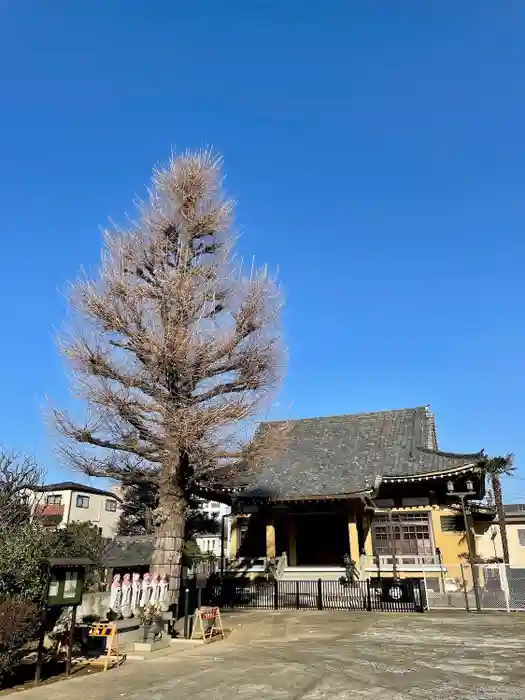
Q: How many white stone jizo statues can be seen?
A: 6